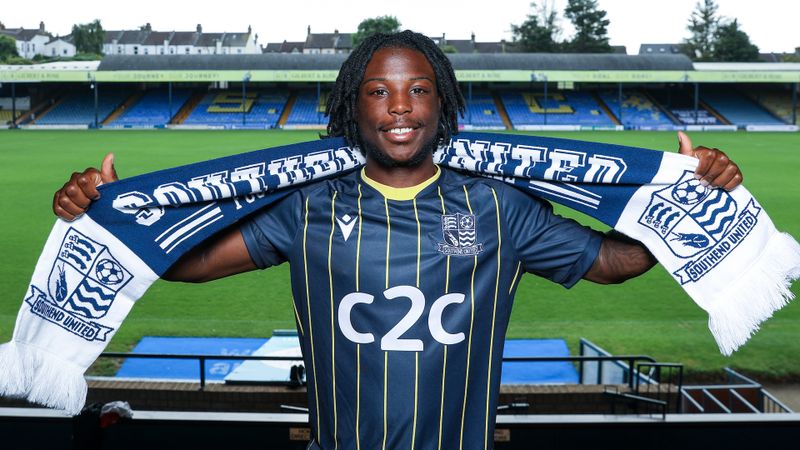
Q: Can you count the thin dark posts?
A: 10